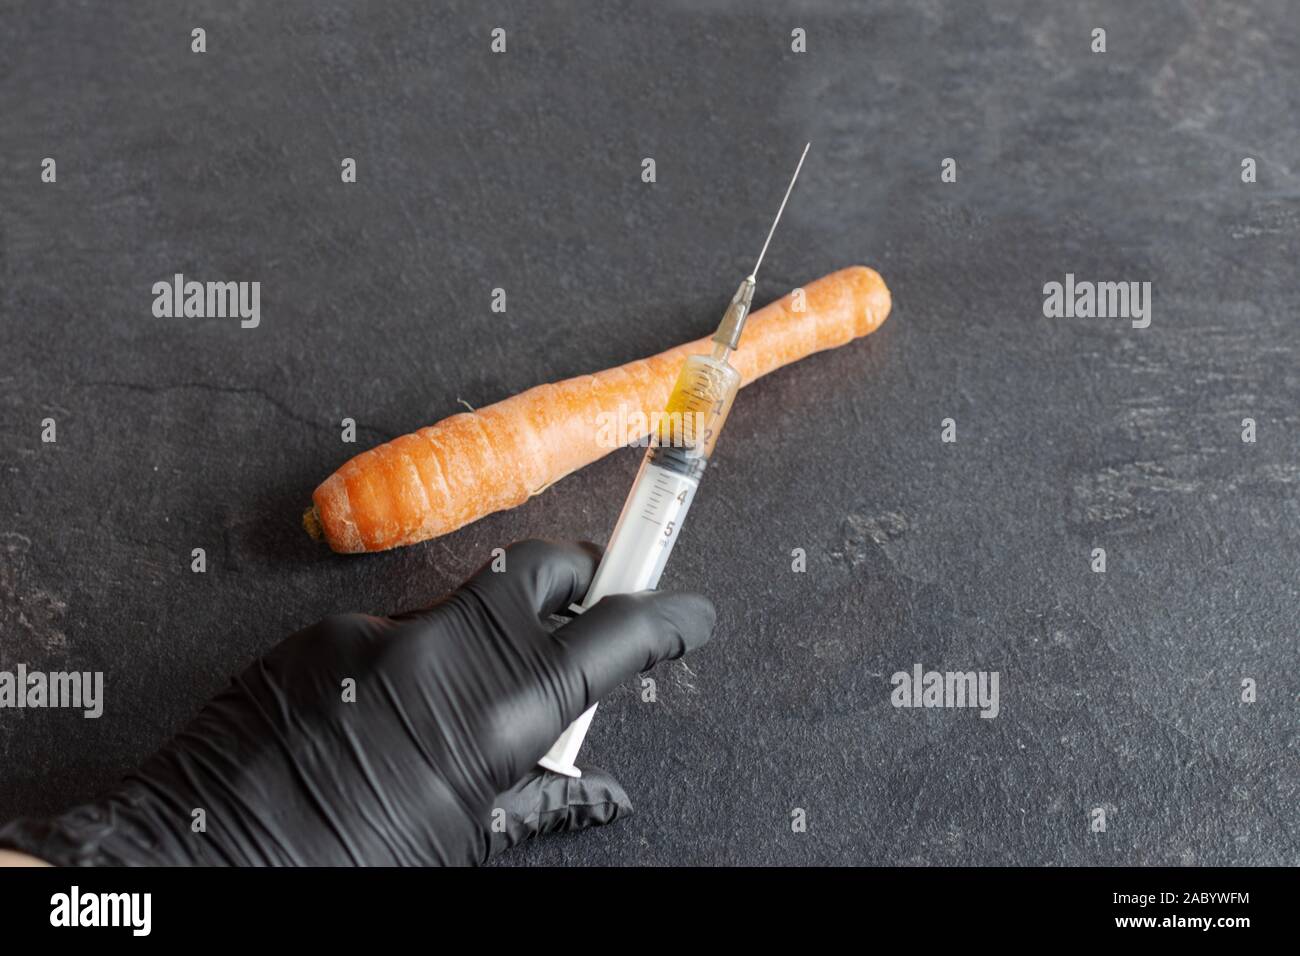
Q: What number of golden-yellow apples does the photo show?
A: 0